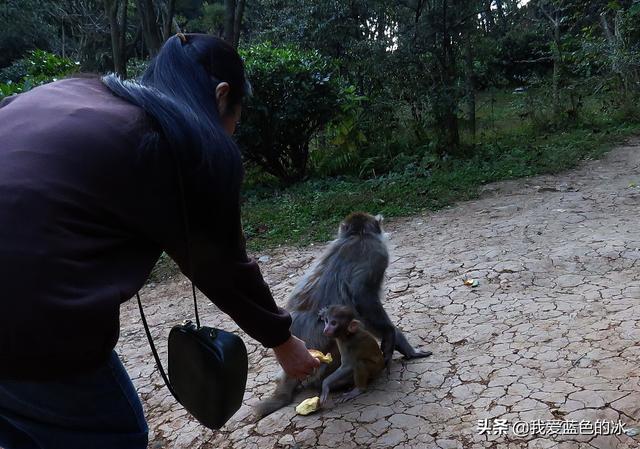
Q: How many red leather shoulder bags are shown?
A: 0